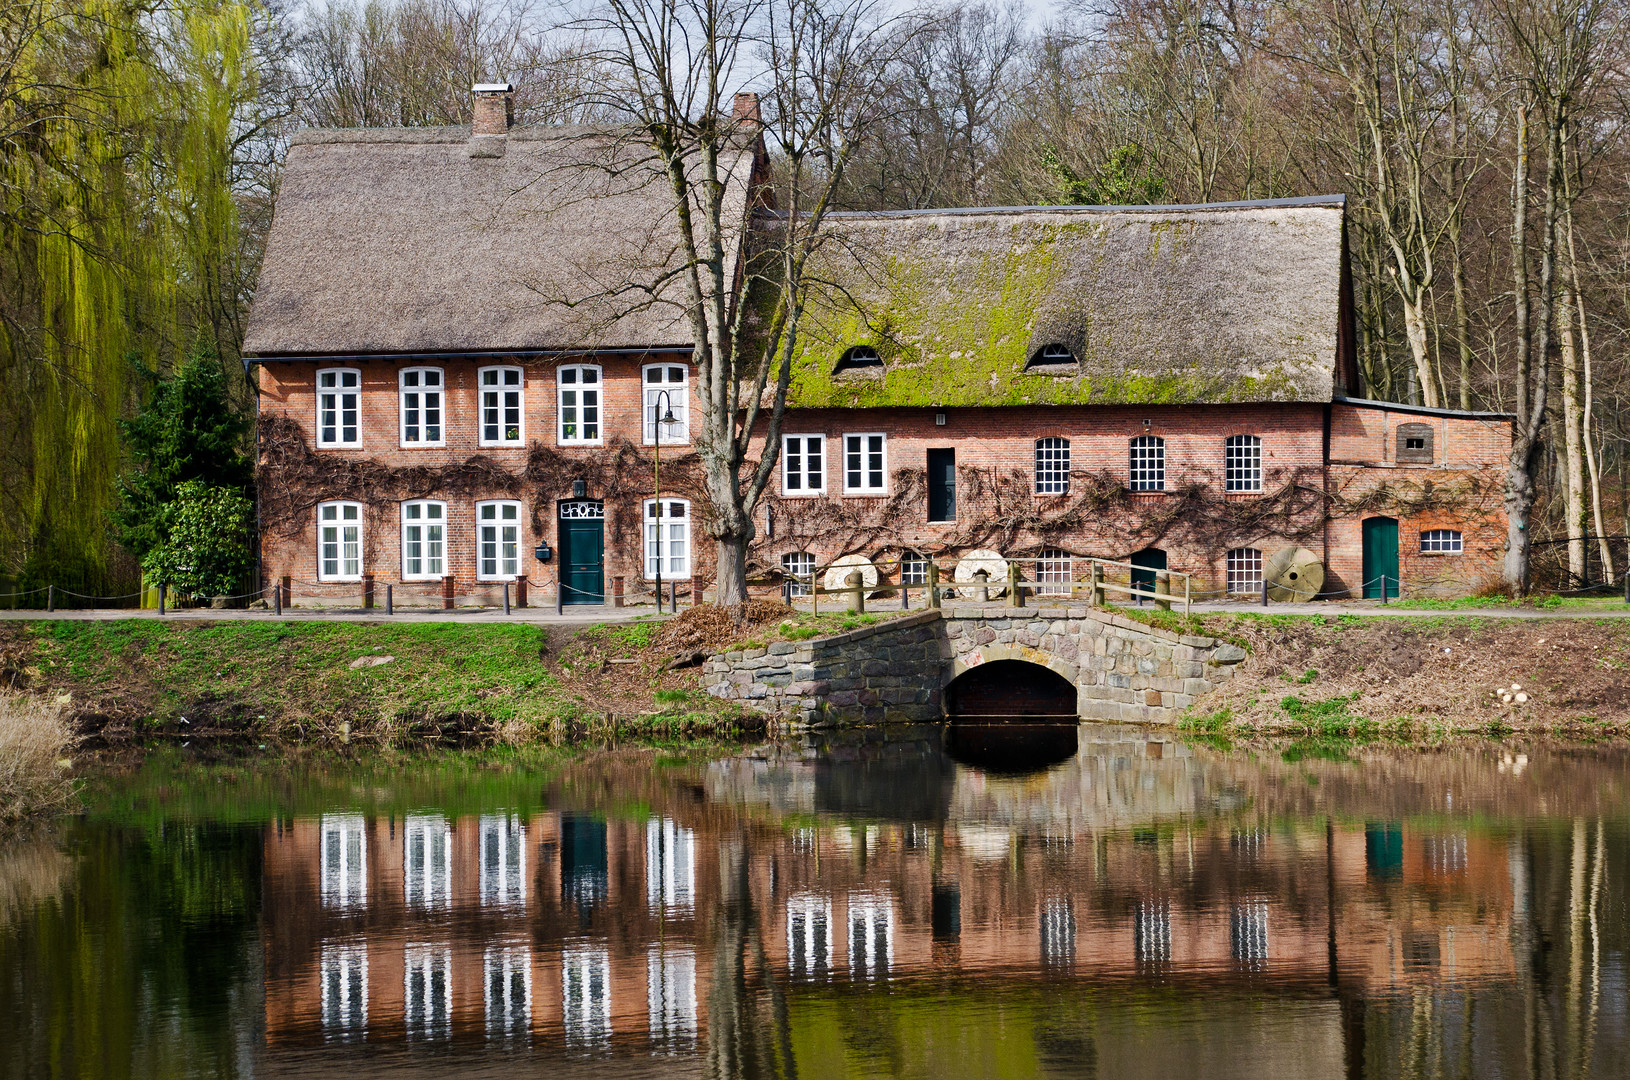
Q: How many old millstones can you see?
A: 3